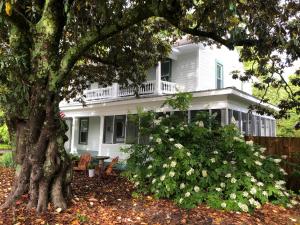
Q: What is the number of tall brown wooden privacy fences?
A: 1